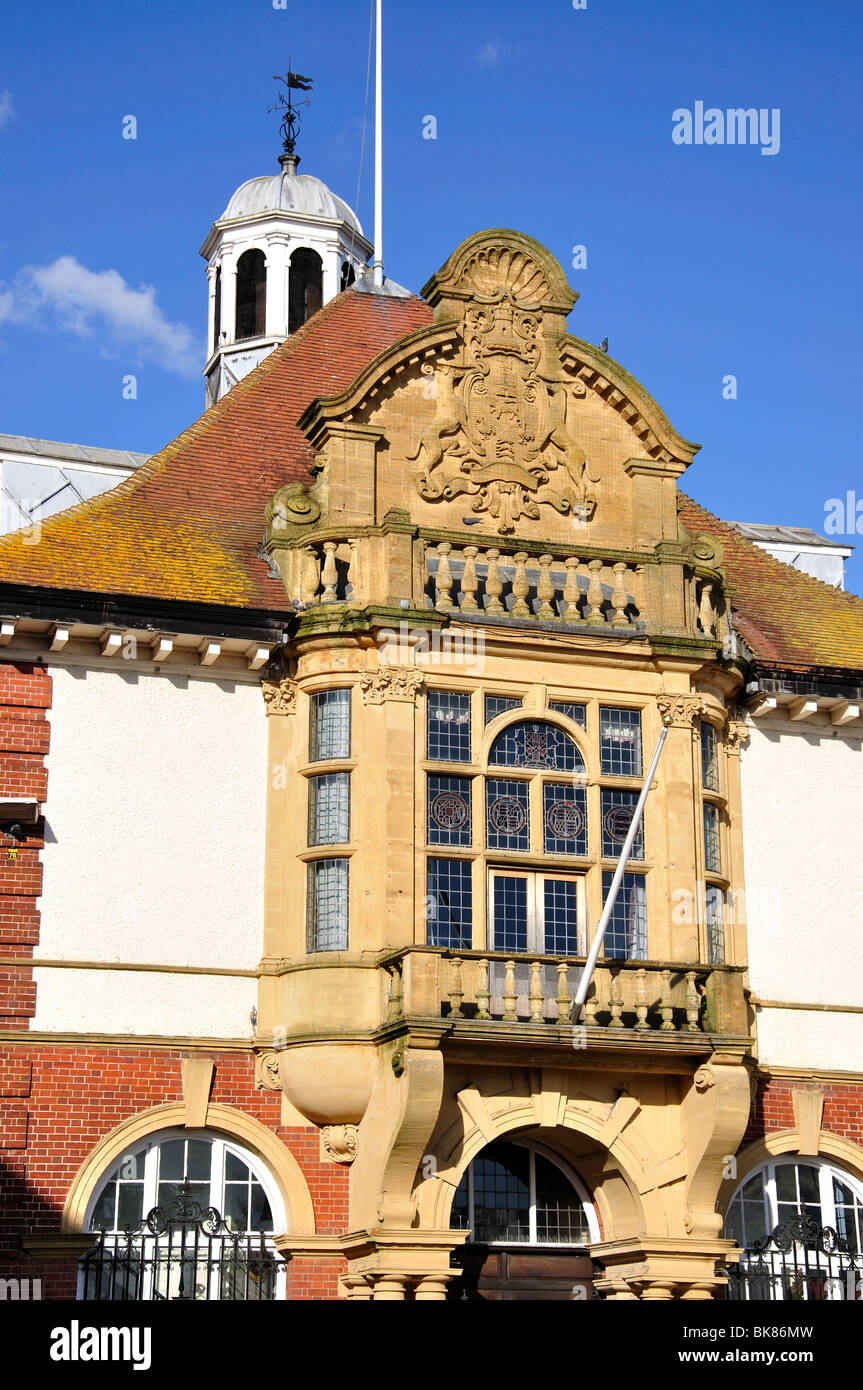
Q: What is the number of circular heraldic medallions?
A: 4